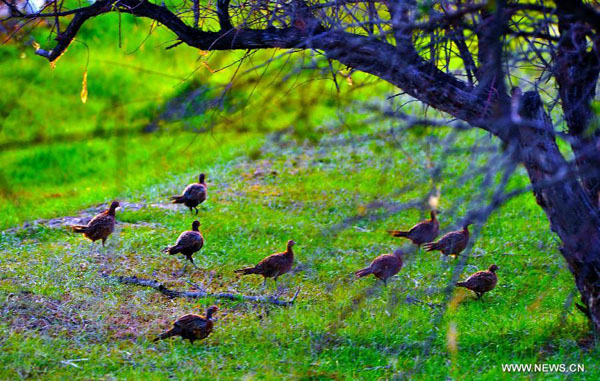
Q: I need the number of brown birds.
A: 9